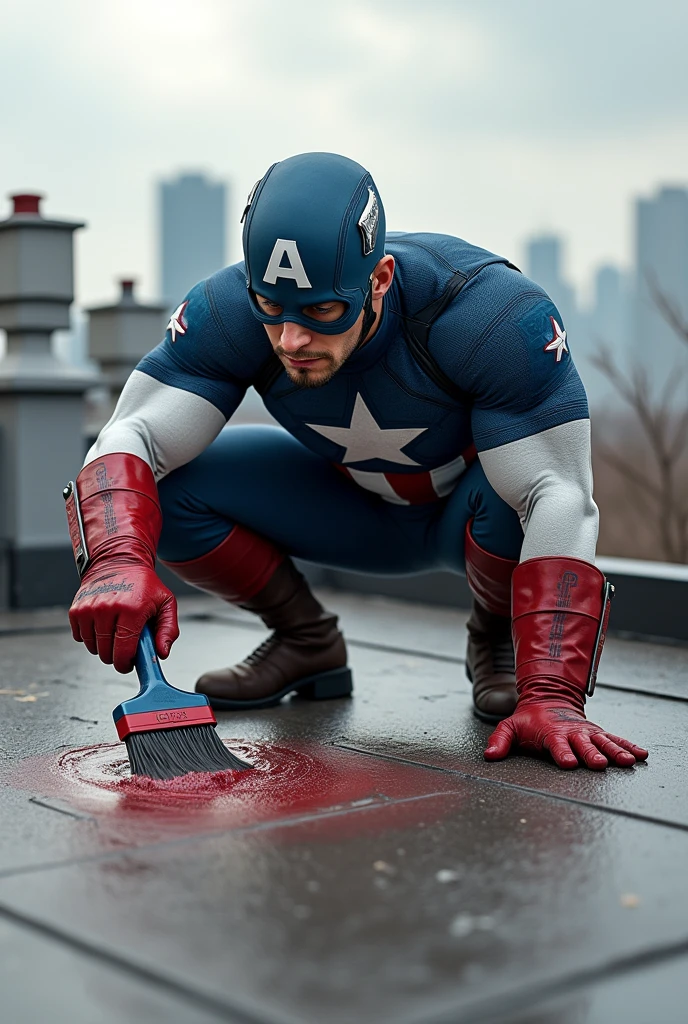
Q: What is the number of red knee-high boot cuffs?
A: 2